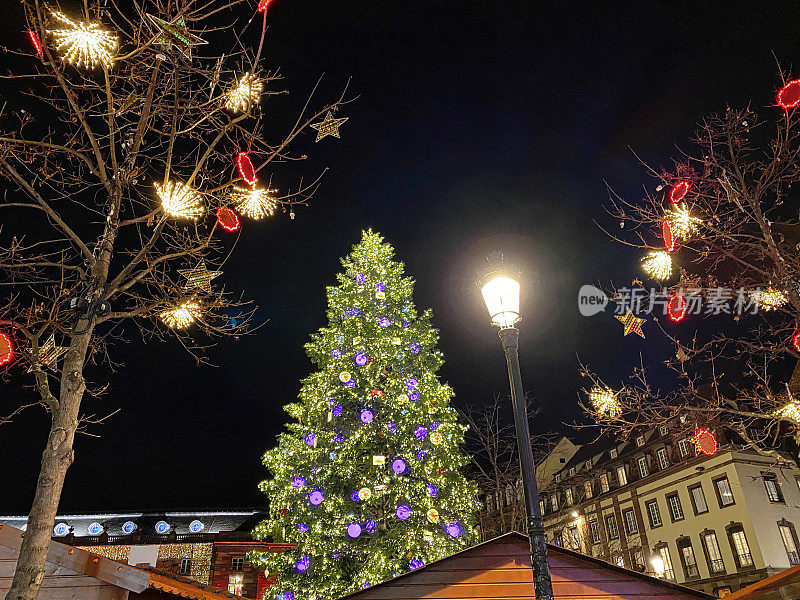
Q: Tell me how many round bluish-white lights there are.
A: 5